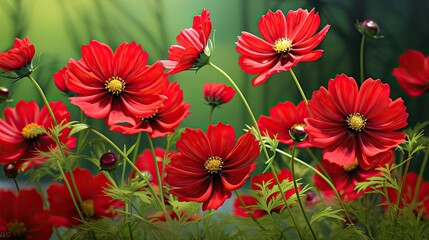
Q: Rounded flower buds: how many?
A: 5